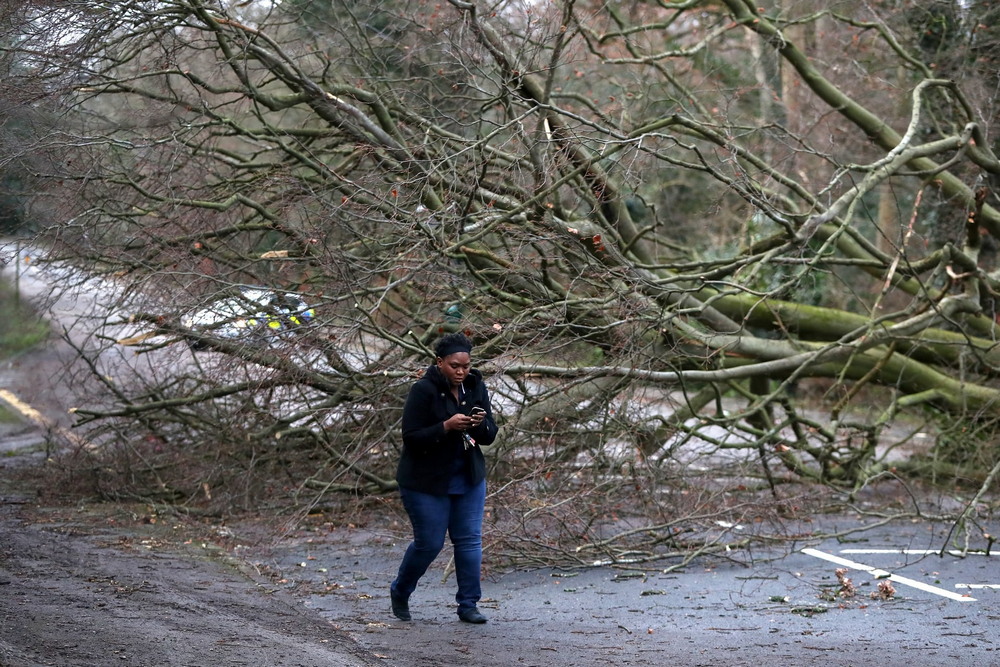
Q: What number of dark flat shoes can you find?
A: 2